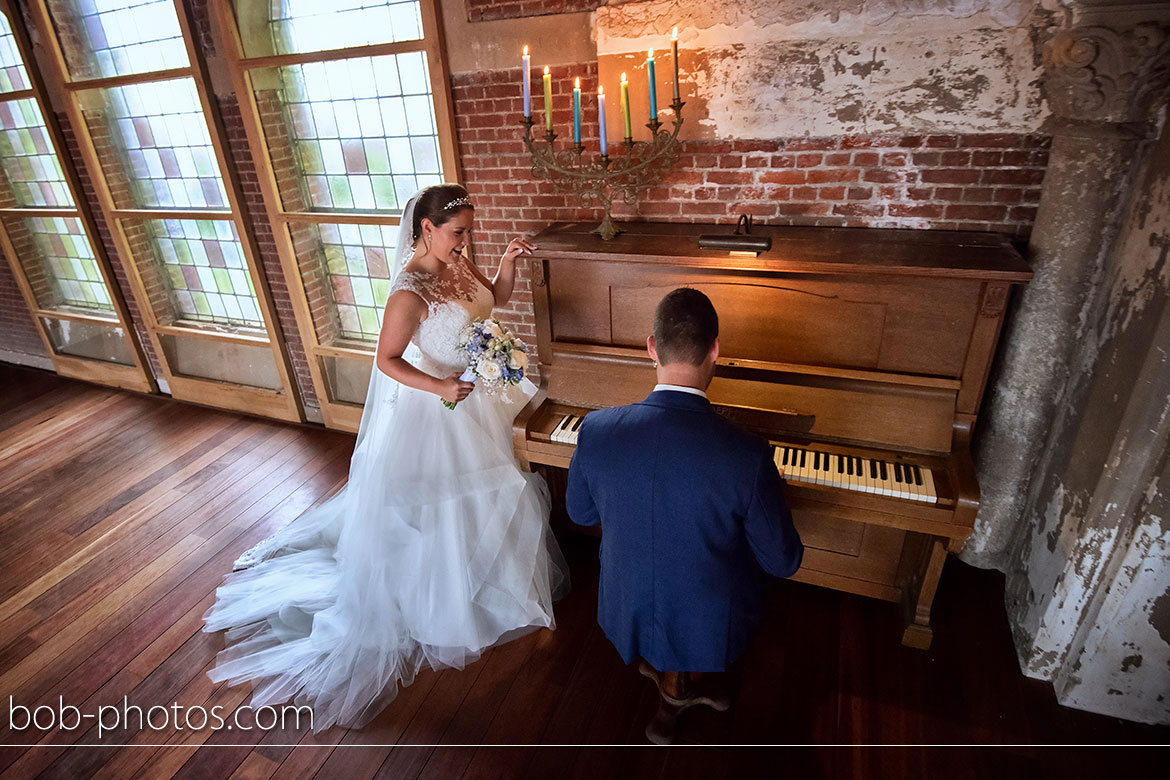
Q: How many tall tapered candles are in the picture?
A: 7